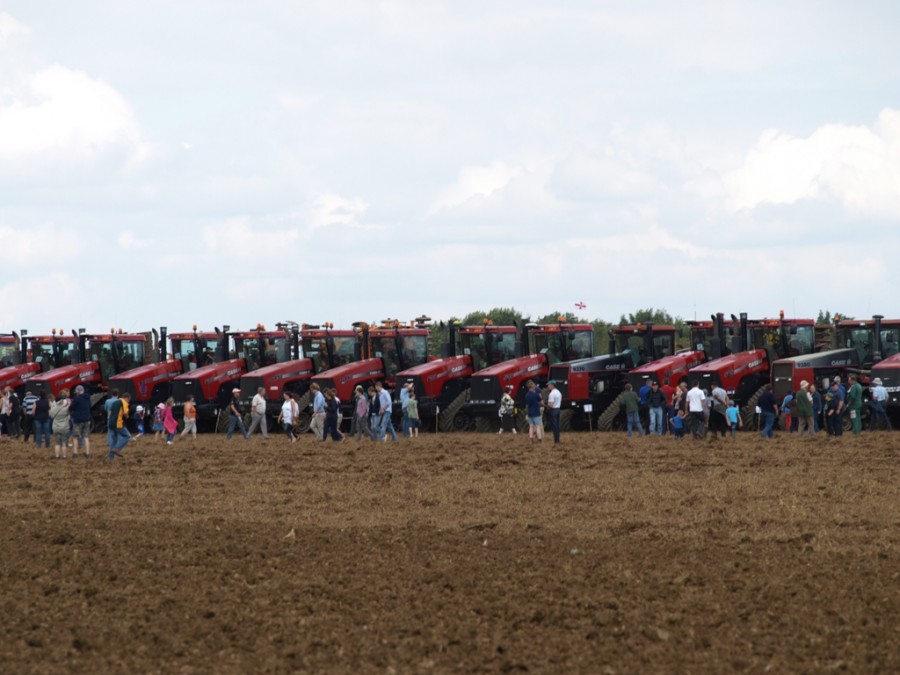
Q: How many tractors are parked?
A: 14